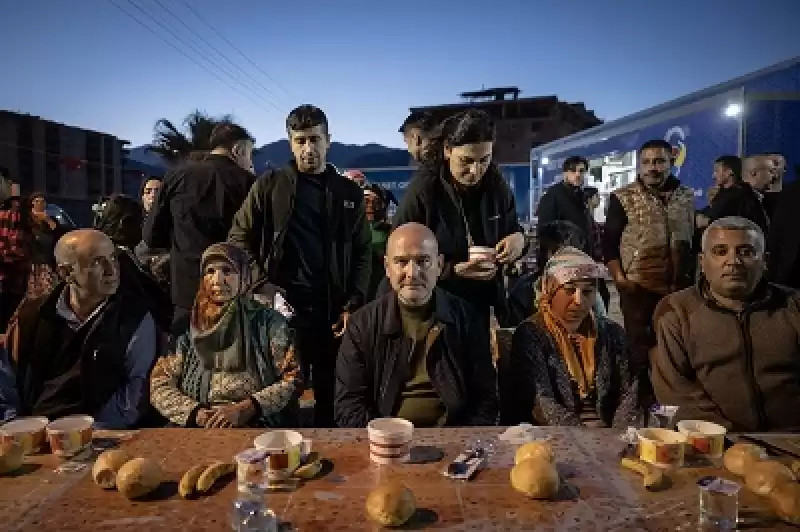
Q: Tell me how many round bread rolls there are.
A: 9